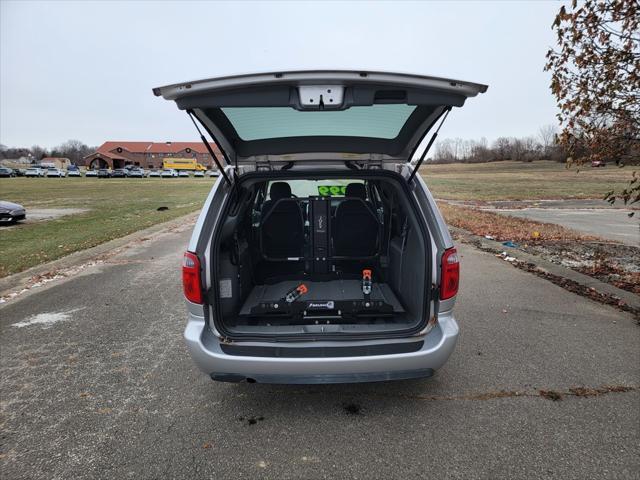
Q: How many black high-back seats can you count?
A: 2